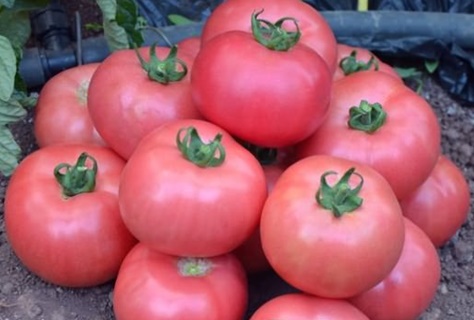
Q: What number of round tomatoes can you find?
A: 15